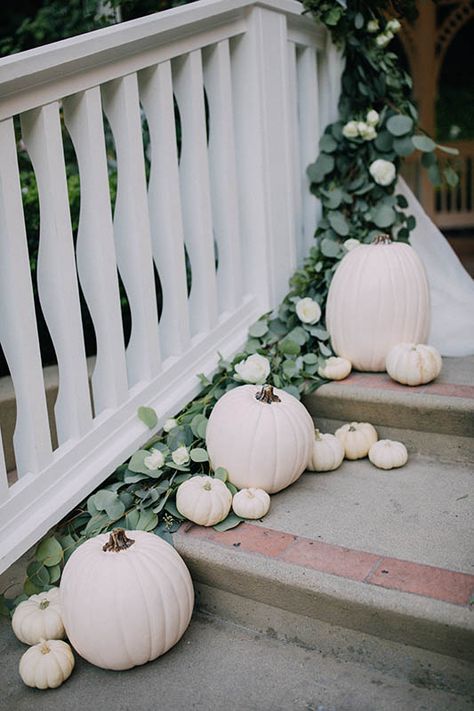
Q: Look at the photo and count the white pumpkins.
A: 12